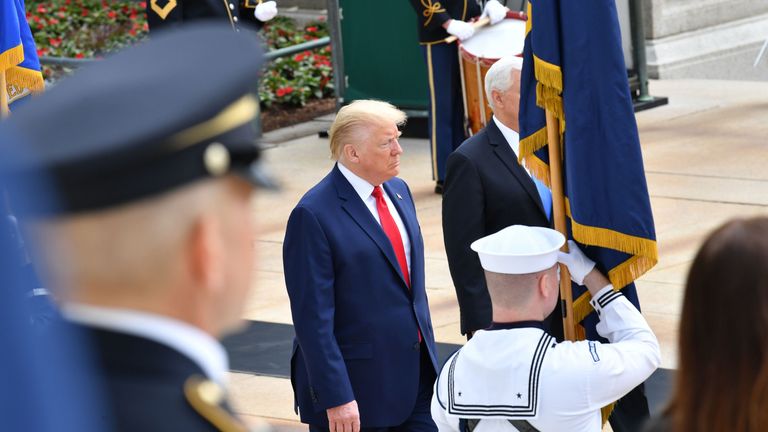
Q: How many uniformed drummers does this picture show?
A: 1